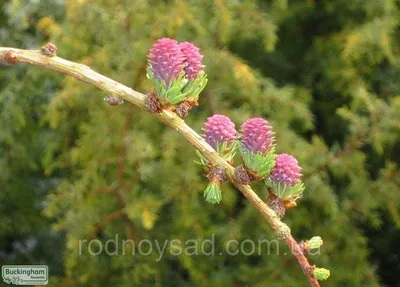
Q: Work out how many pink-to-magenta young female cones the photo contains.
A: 5